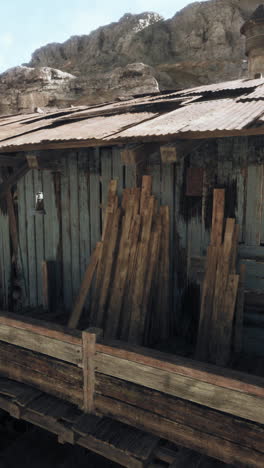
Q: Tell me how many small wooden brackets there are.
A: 3